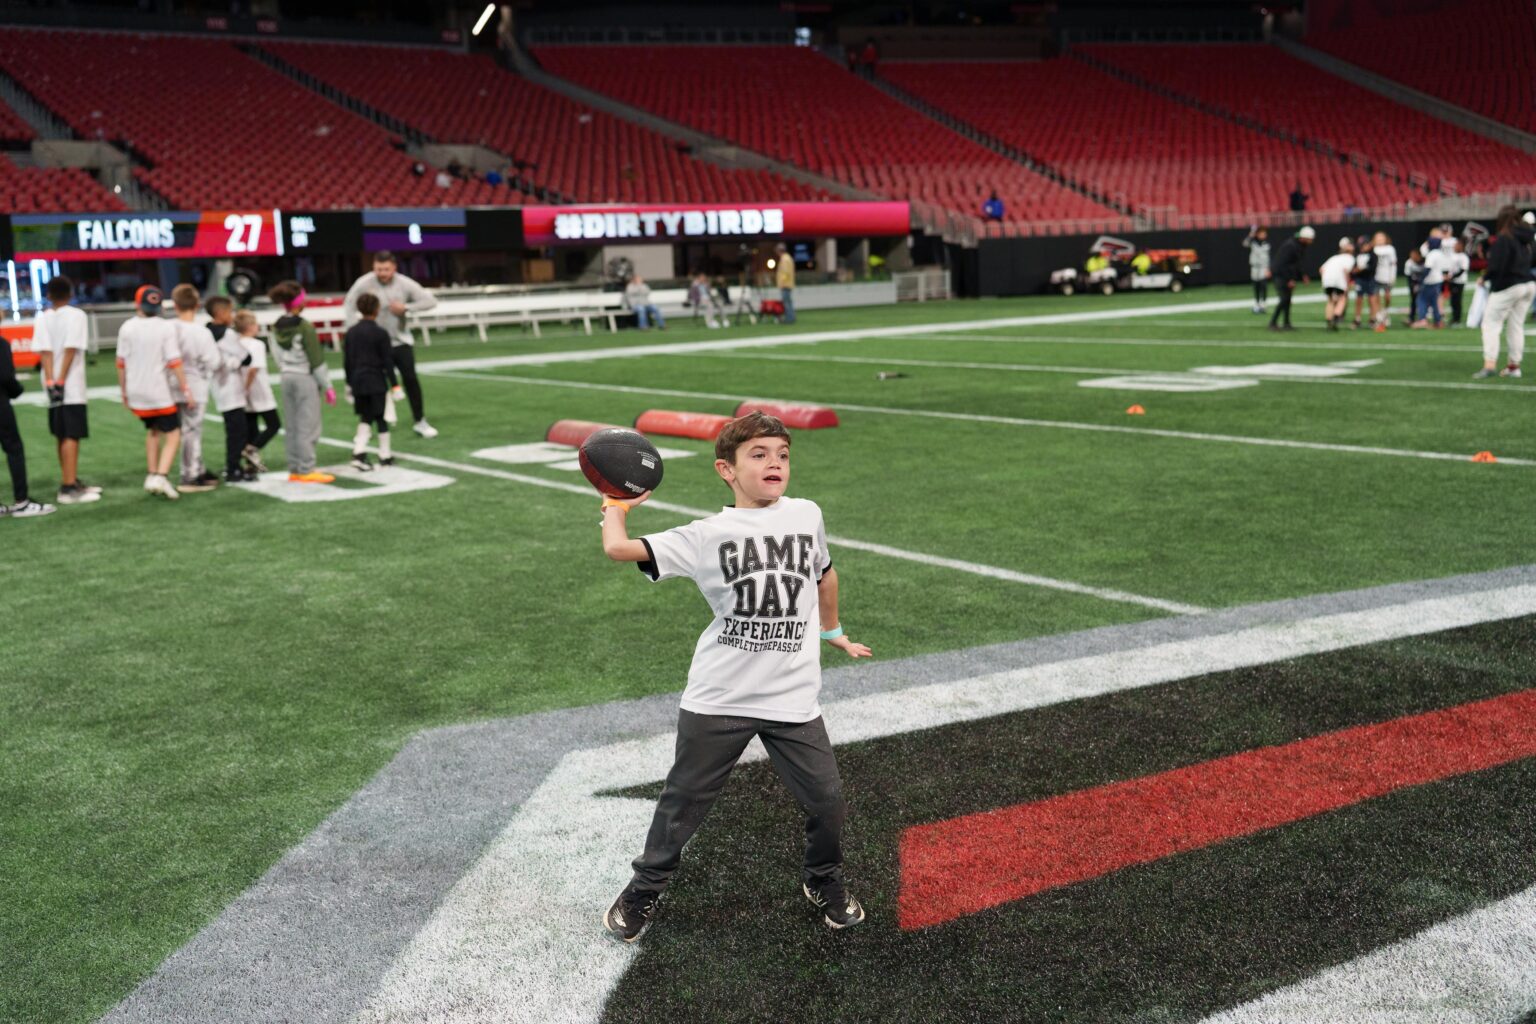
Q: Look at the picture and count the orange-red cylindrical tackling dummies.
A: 3